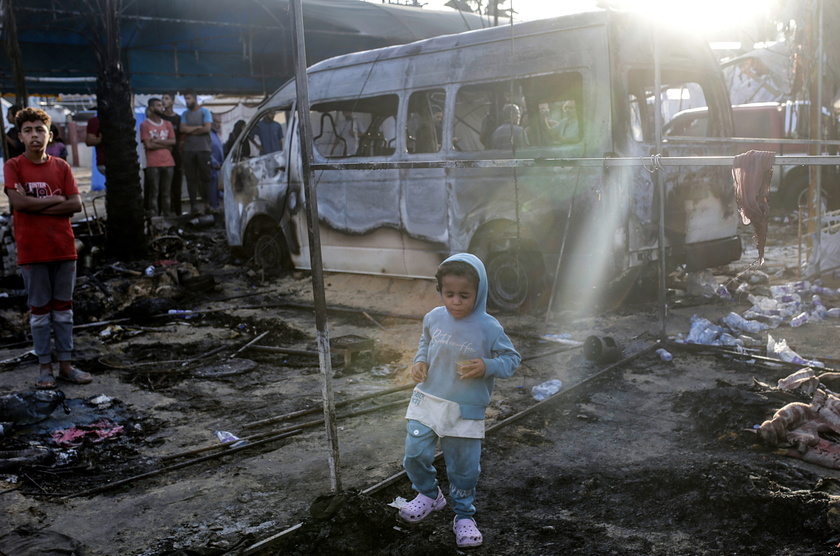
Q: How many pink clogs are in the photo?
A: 2